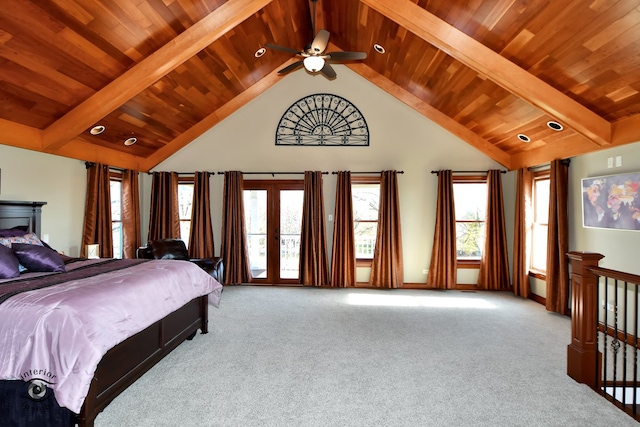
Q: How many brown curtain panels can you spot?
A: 12